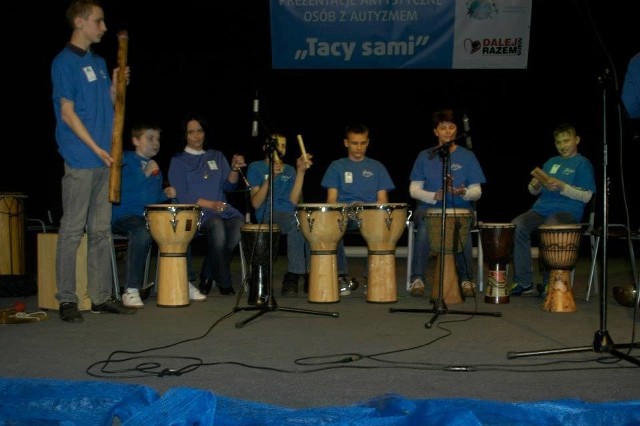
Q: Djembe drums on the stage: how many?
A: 7